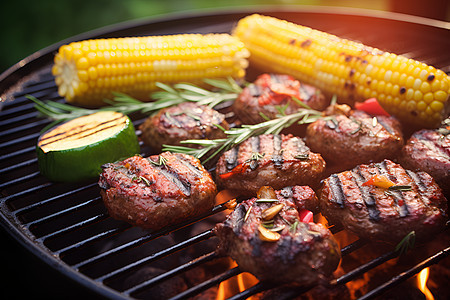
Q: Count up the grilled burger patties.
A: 8